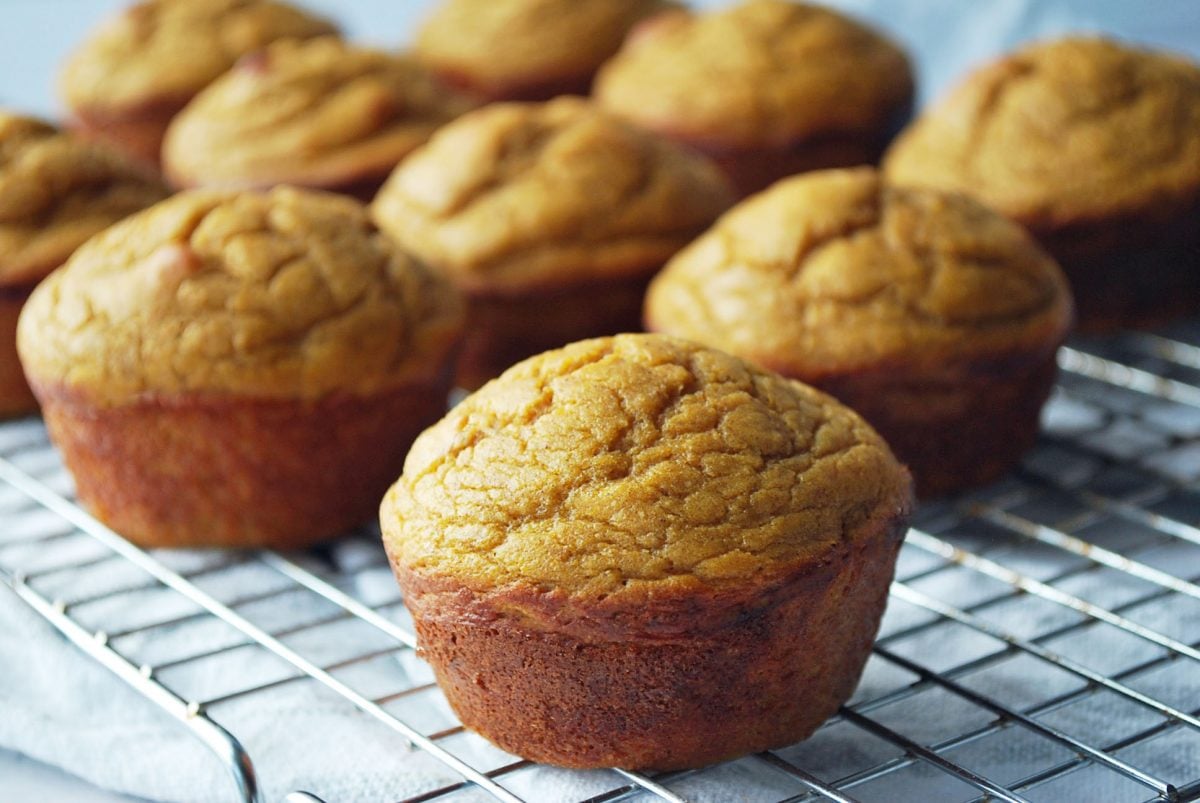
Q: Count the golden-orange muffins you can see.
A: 10